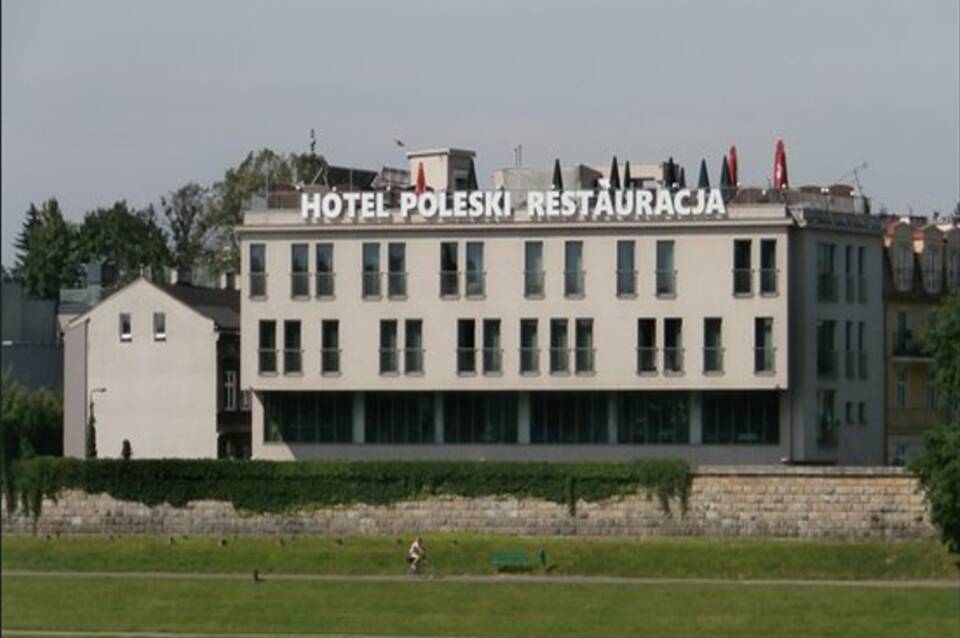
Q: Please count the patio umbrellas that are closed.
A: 11